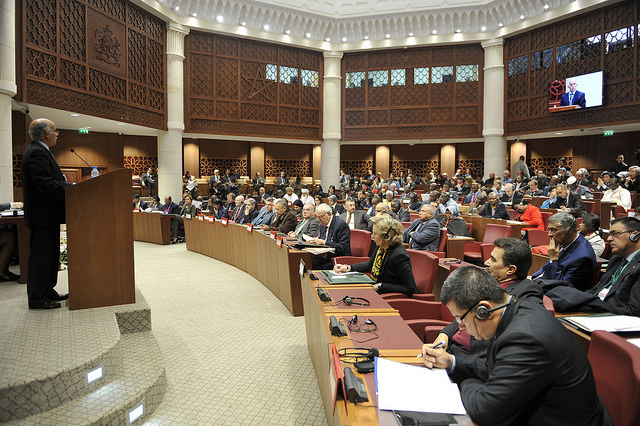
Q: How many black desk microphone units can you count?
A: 4